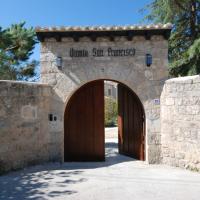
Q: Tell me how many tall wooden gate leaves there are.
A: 2